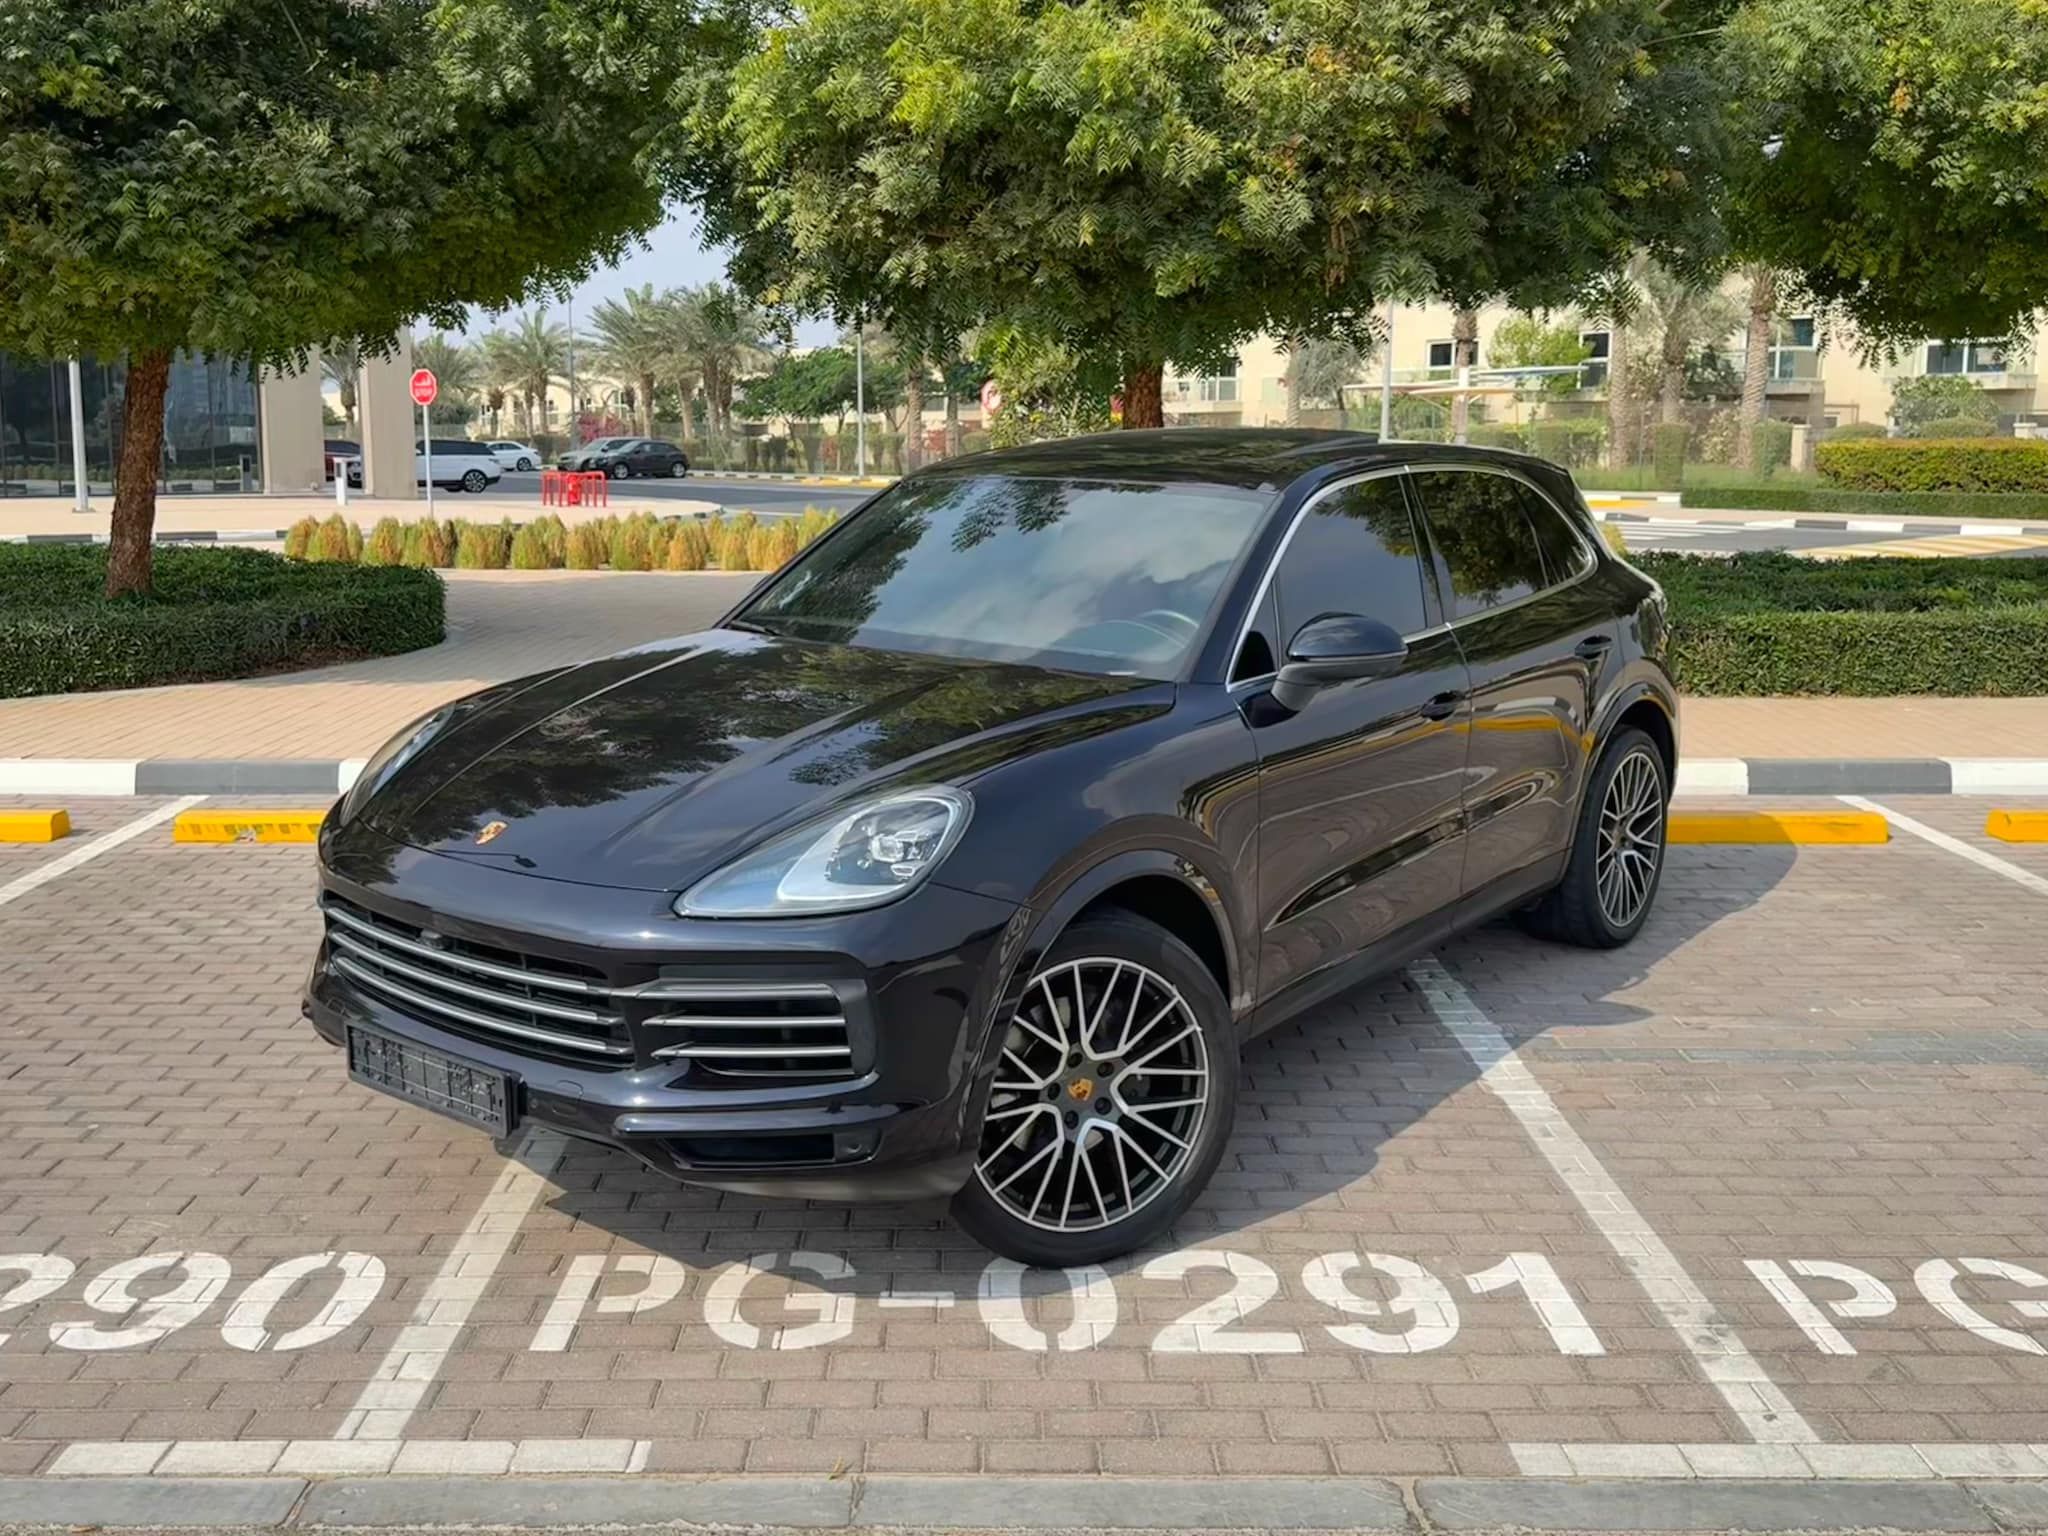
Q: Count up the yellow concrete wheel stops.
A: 4